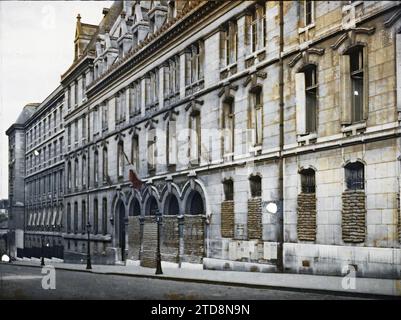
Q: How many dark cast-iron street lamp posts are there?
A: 3